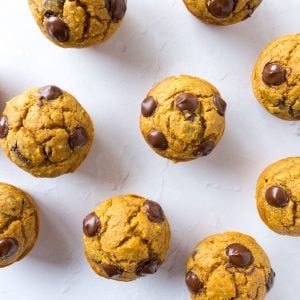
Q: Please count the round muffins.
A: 9